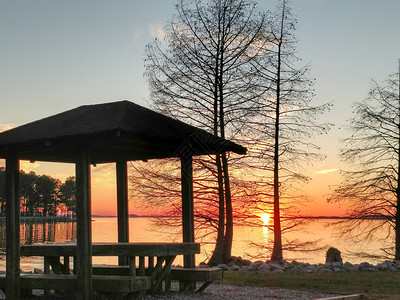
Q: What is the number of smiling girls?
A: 0